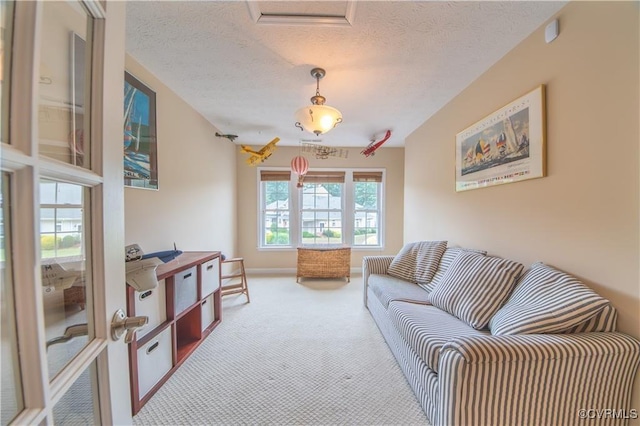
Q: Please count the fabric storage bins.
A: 5